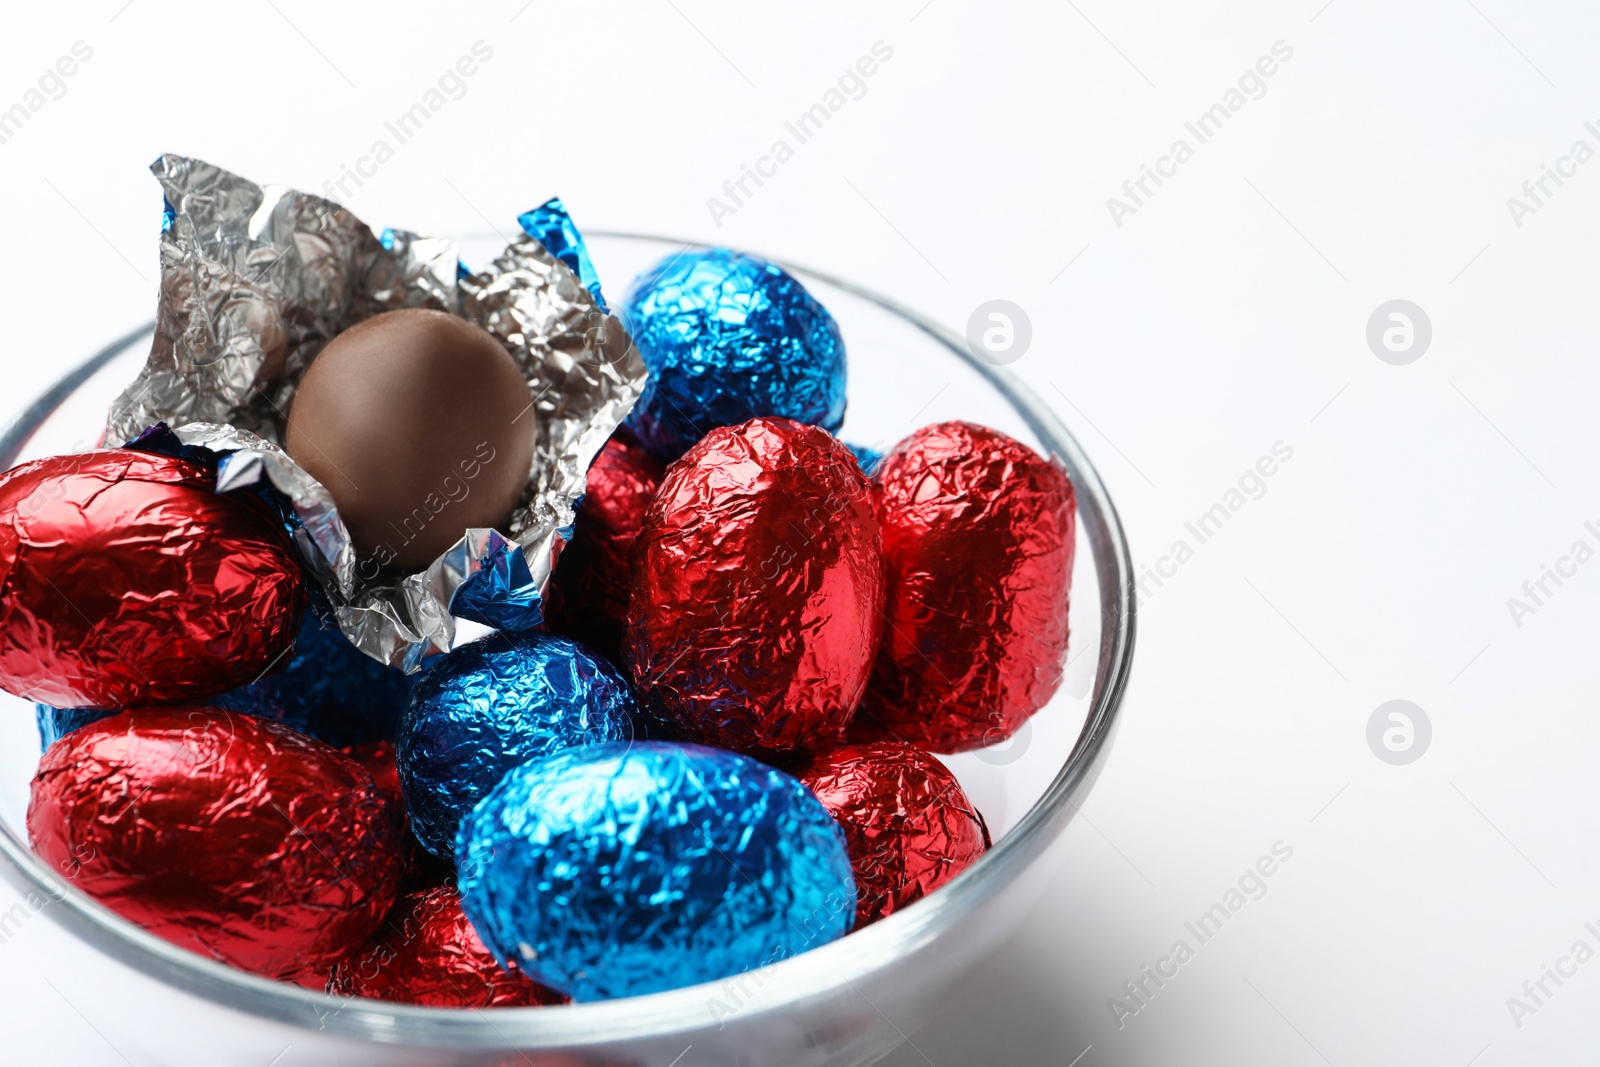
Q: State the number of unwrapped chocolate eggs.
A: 1